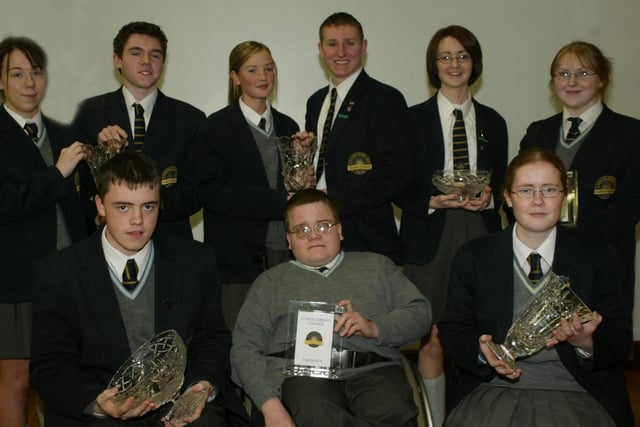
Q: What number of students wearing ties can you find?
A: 9